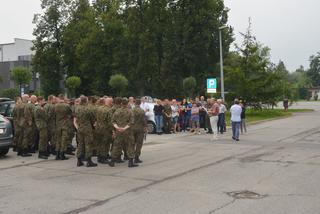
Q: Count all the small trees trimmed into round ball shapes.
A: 4